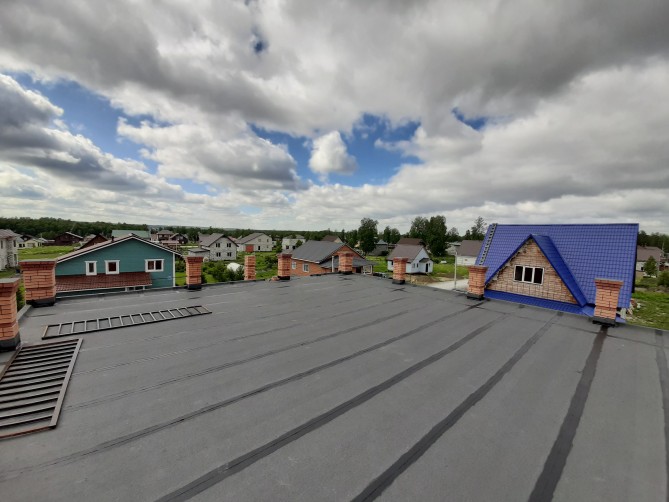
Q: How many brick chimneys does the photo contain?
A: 9